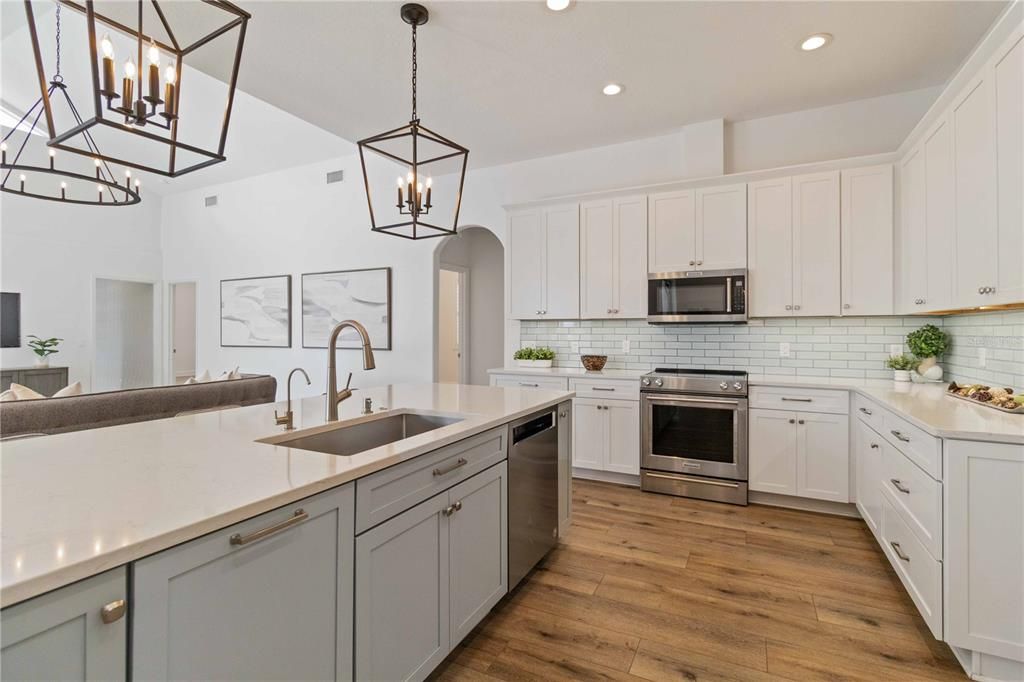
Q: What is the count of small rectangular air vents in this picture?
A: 2